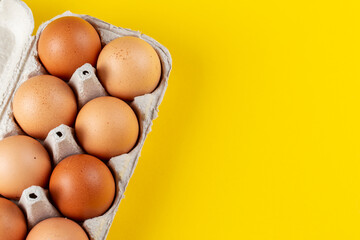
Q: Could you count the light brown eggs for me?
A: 5